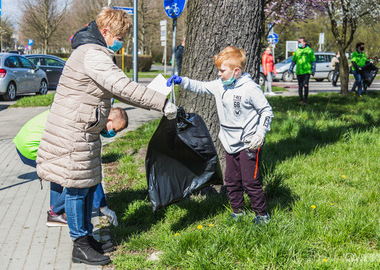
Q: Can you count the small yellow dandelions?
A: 7